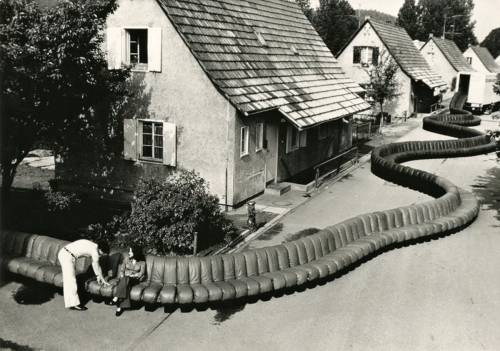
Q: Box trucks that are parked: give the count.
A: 1